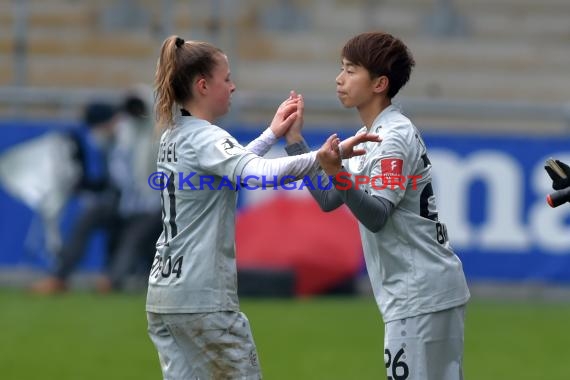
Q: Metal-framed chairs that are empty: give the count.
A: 0